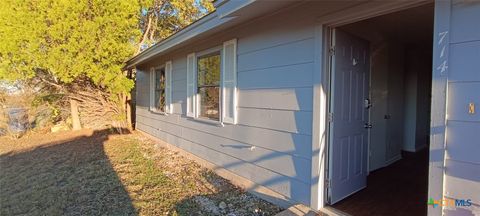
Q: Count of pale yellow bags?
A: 0